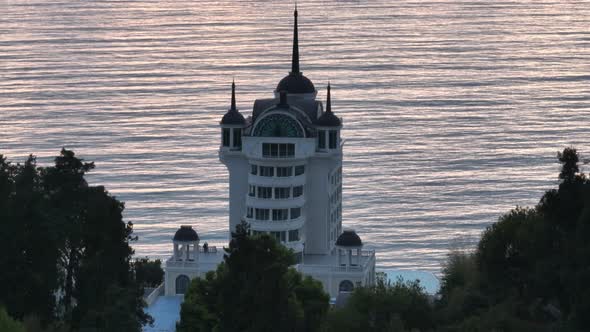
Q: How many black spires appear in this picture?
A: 3